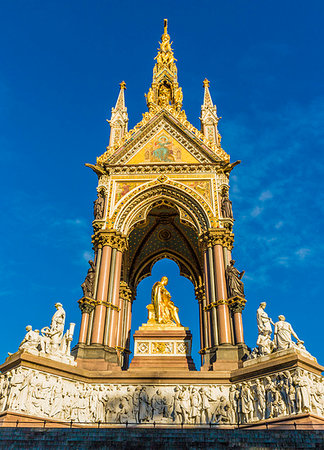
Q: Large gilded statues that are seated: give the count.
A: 1